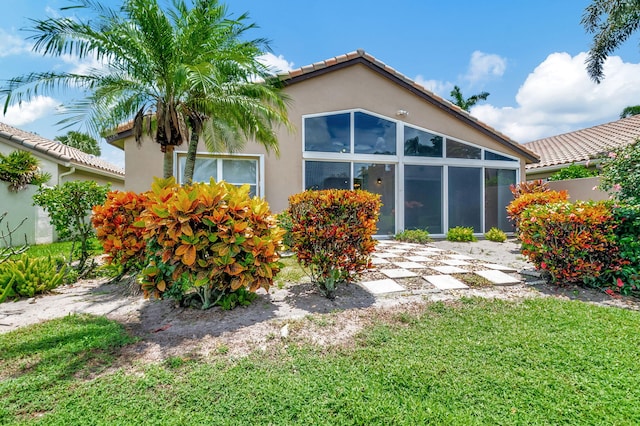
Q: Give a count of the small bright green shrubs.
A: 3